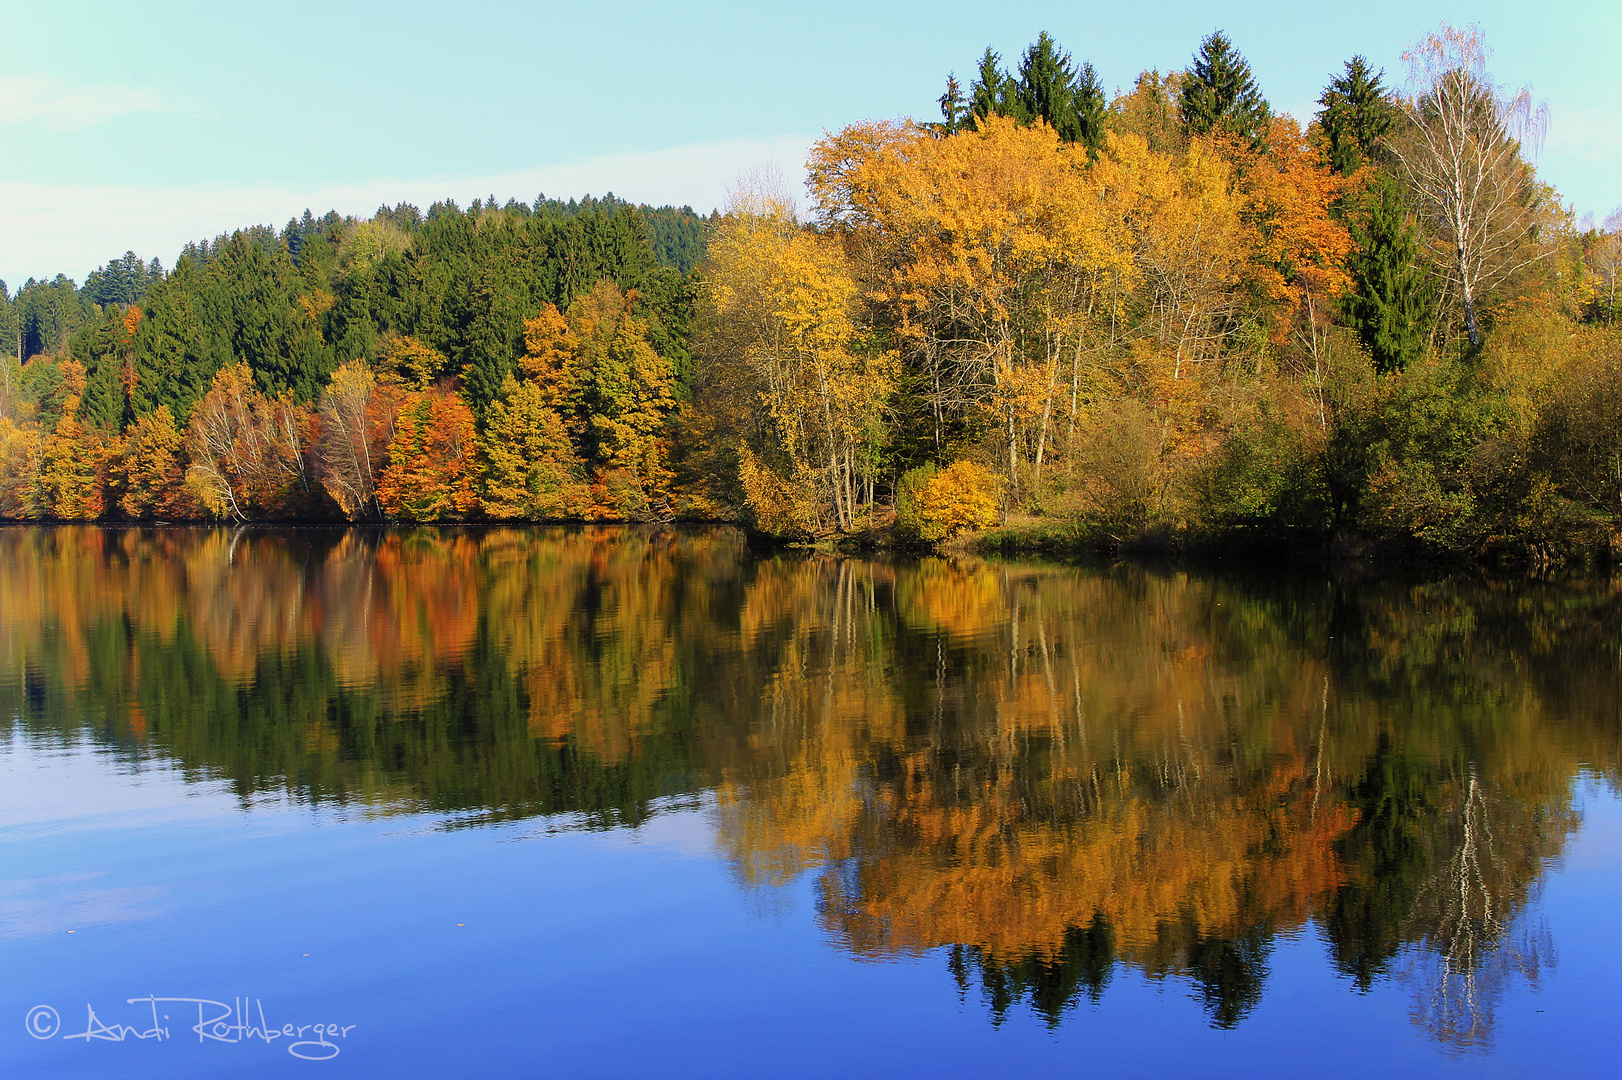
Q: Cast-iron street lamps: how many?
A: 0